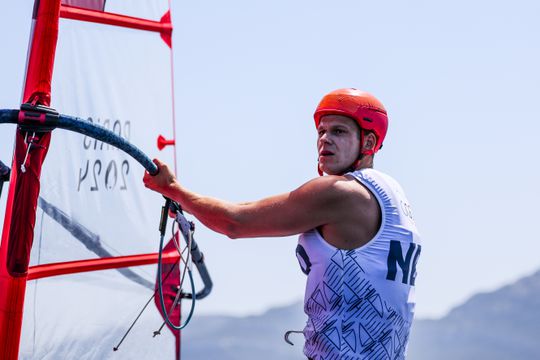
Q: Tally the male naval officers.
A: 0